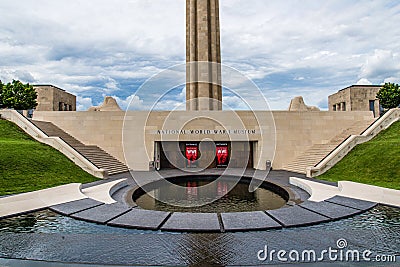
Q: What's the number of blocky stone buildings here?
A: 2